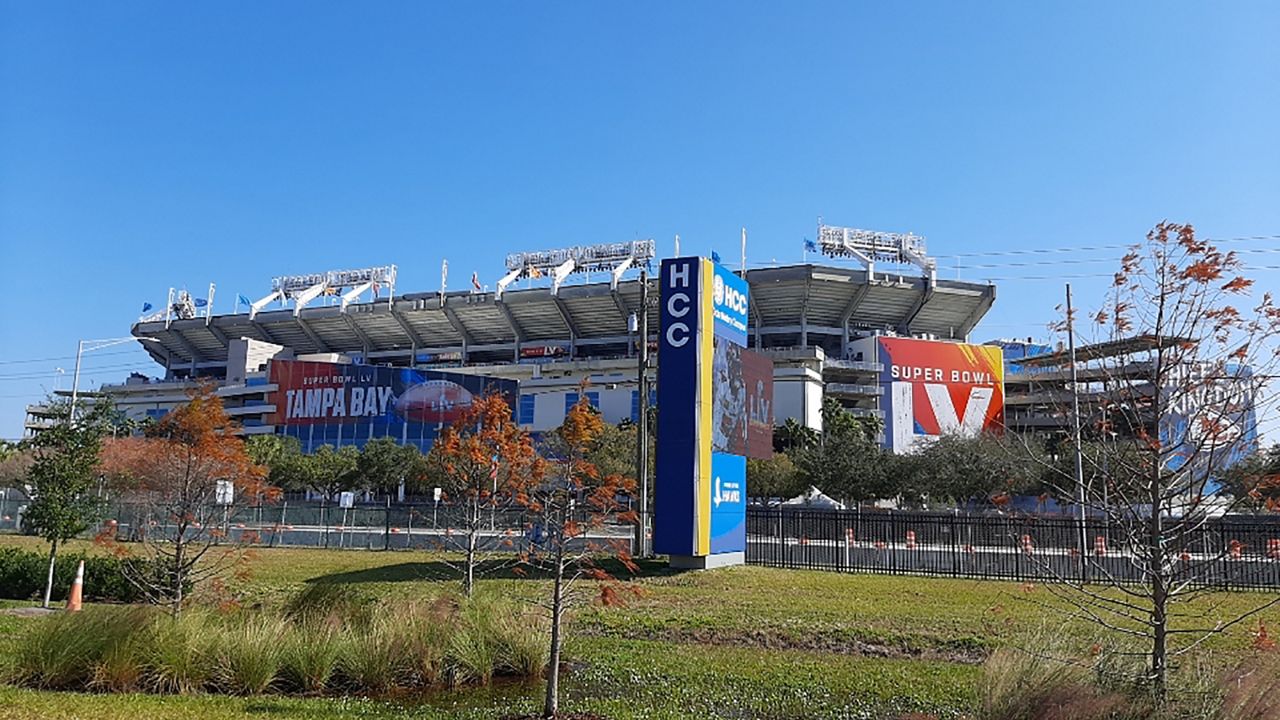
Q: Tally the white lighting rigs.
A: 3